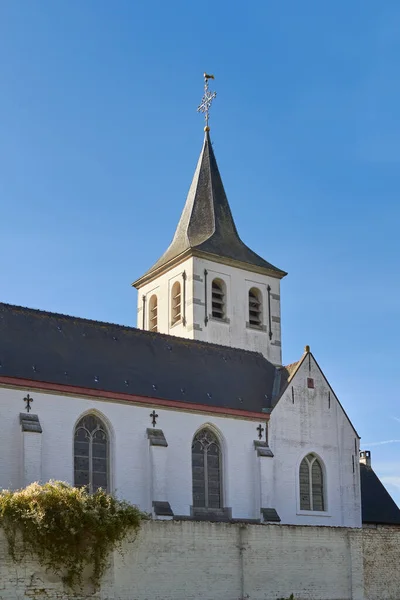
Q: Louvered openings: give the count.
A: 4